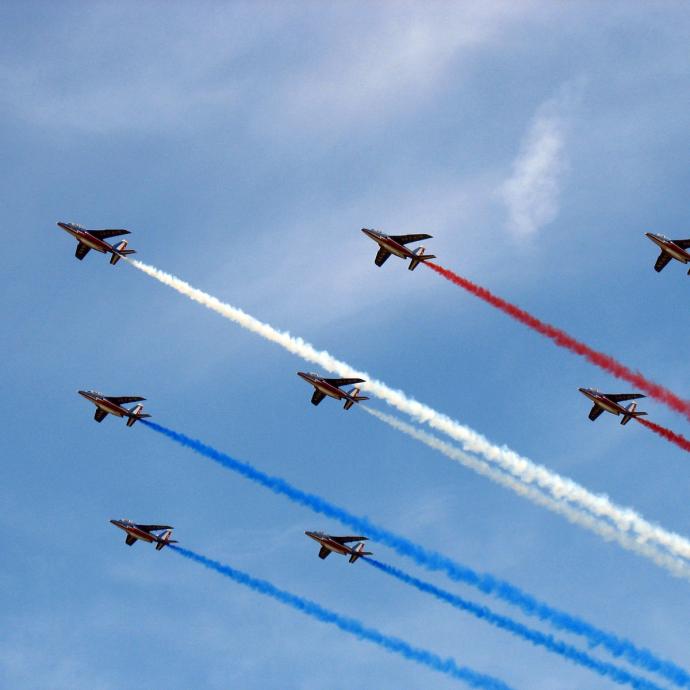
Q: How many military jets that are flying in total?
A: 8